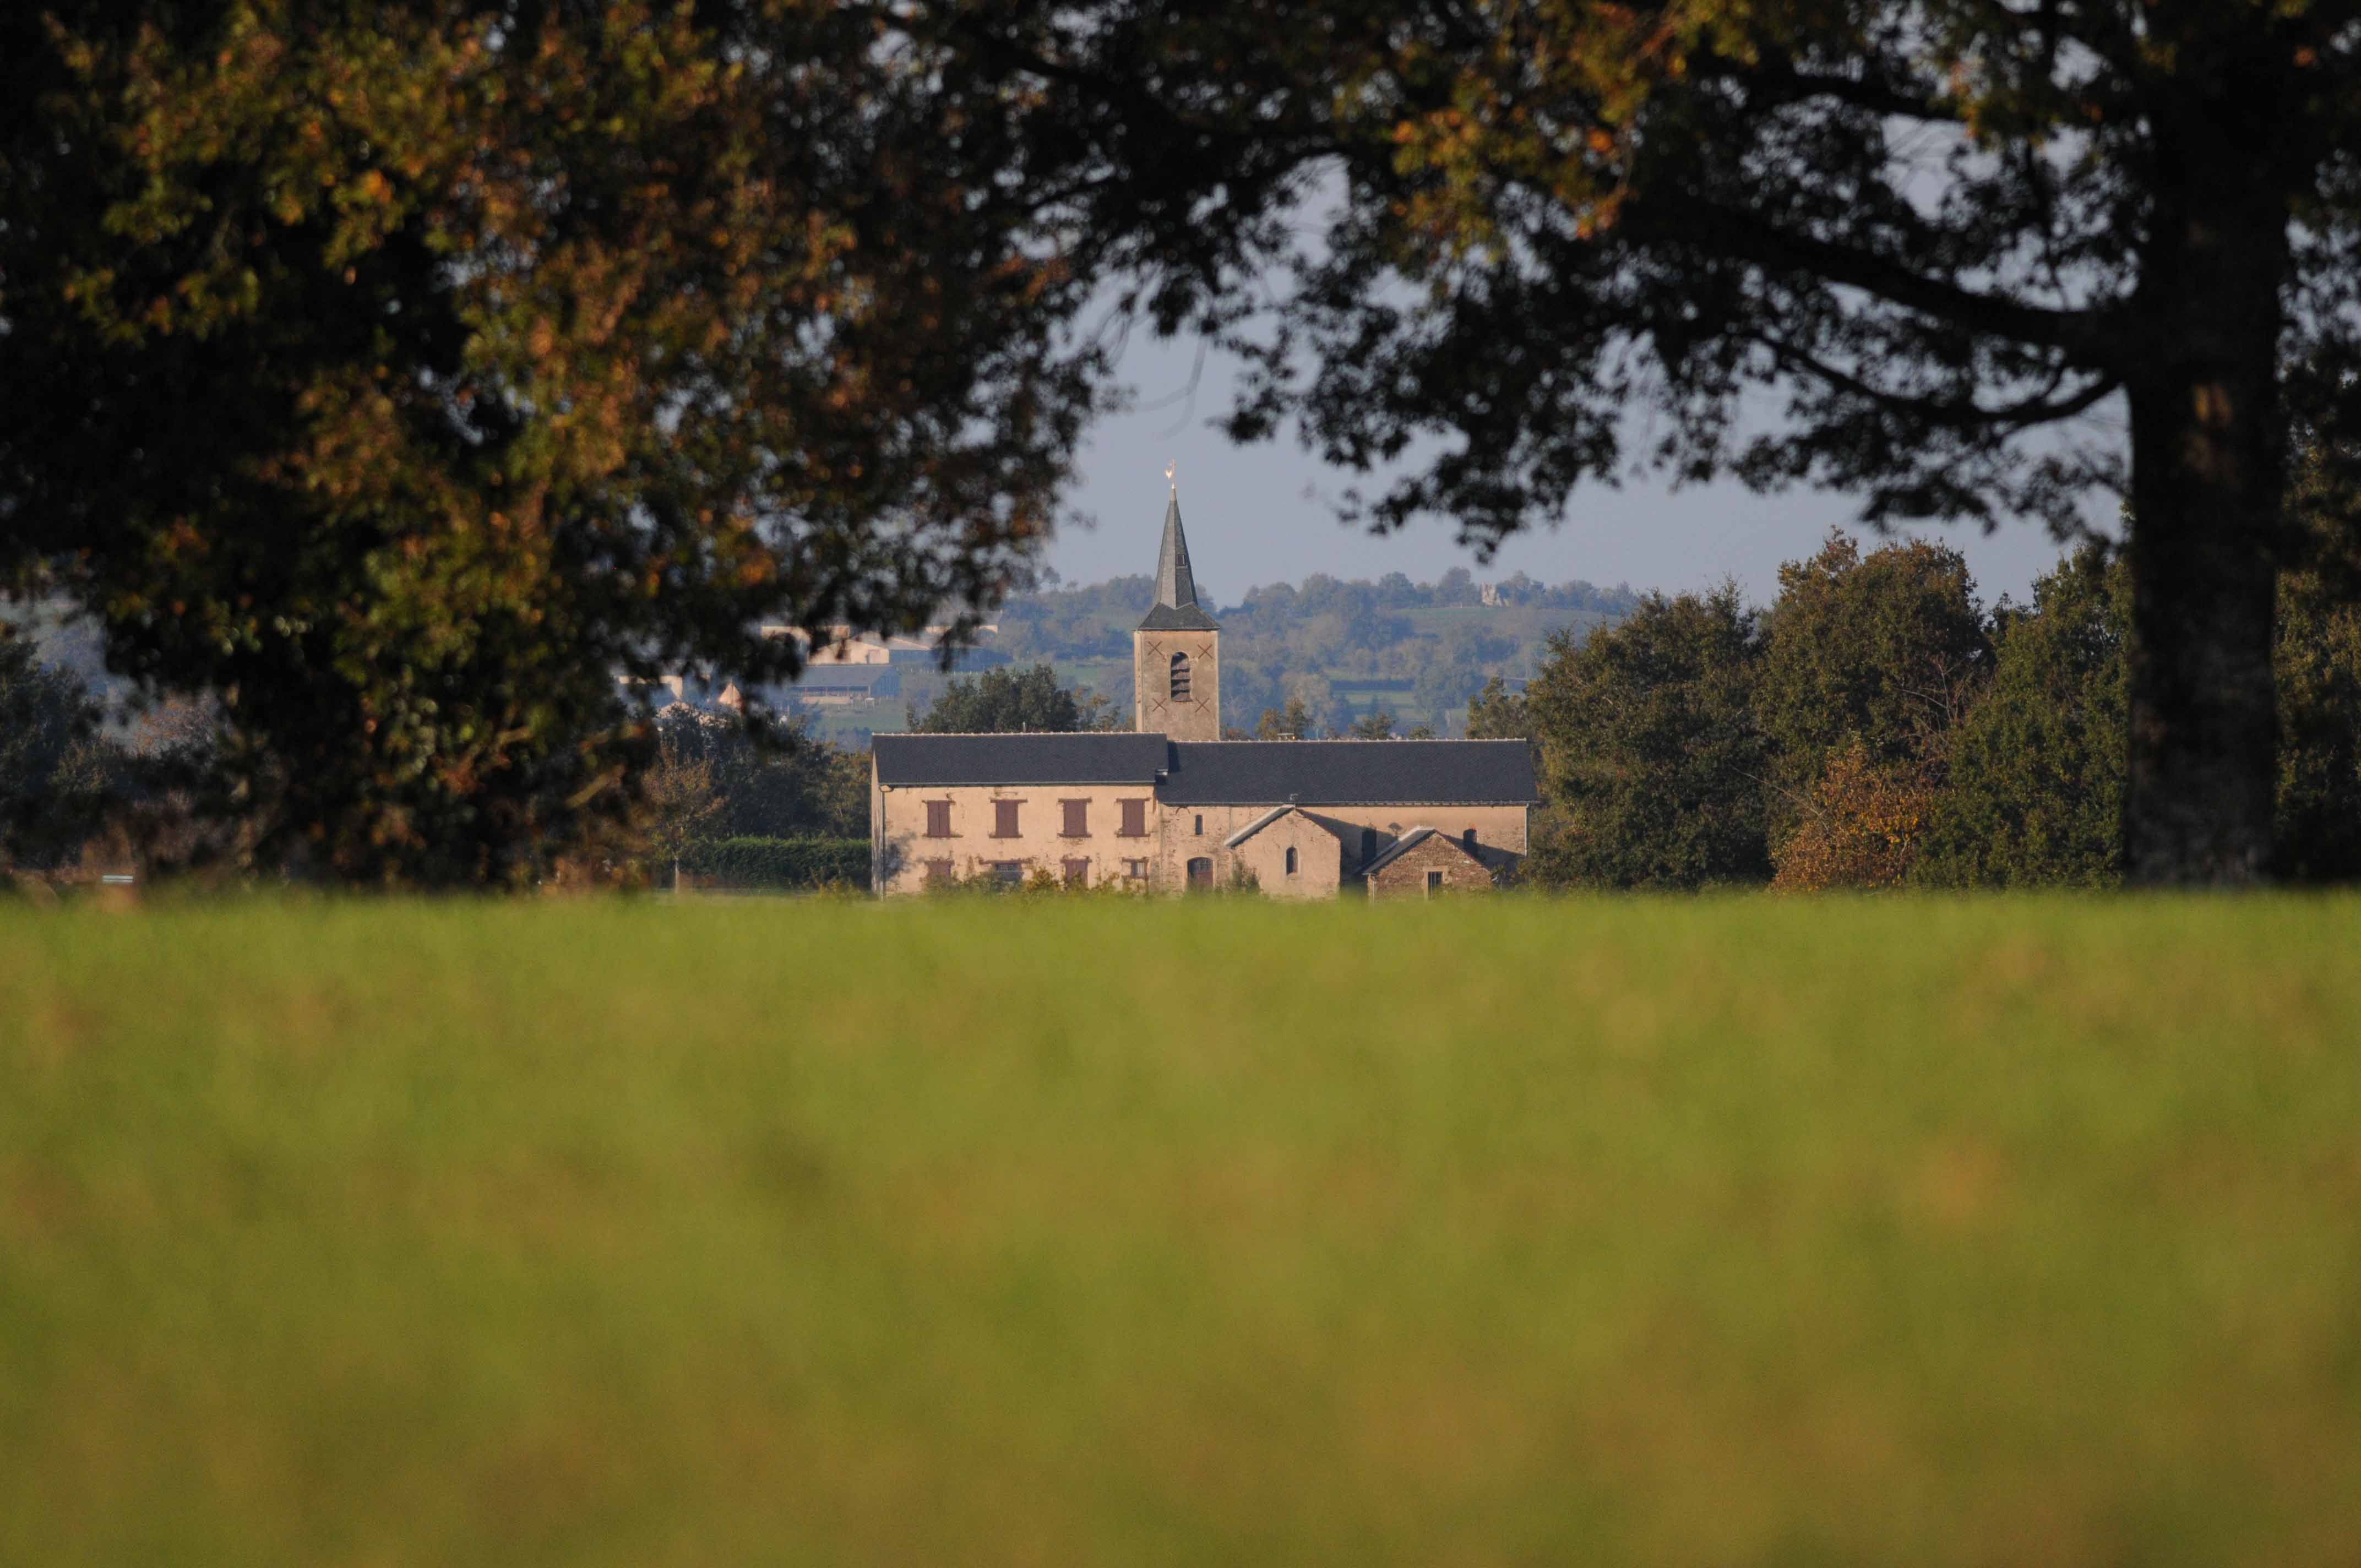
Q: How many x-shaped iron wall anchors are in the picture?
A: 4